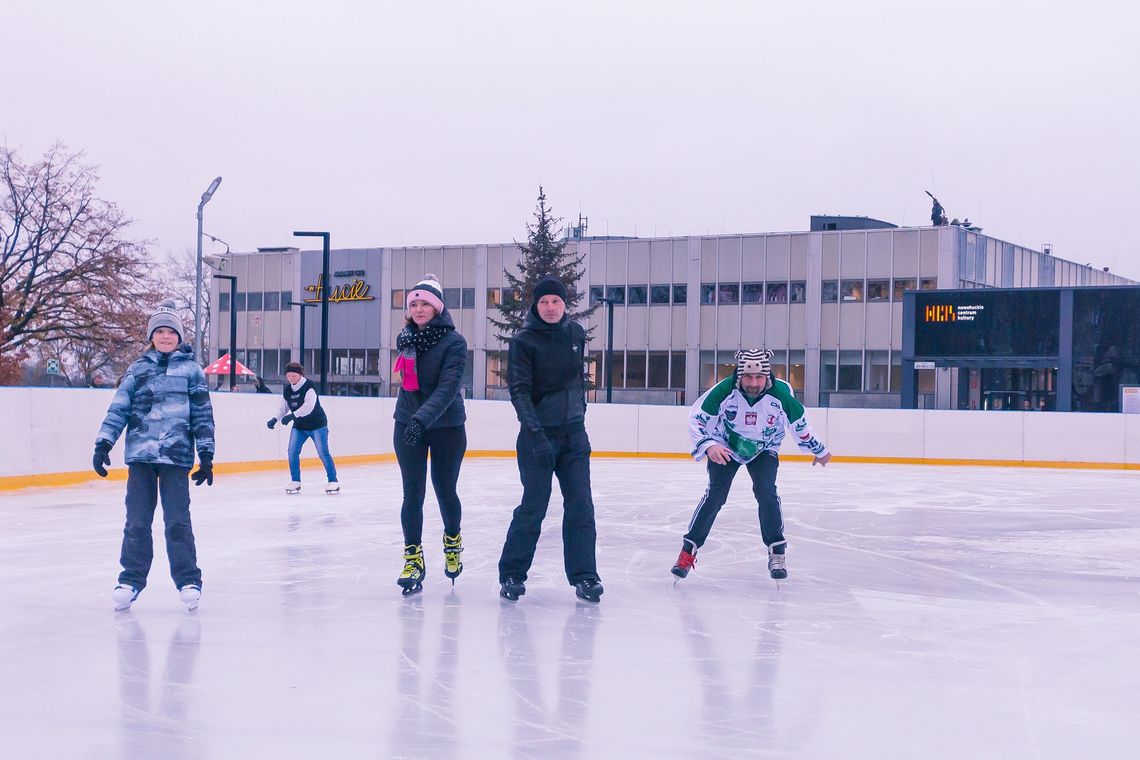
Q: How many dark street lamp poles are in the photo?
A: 4